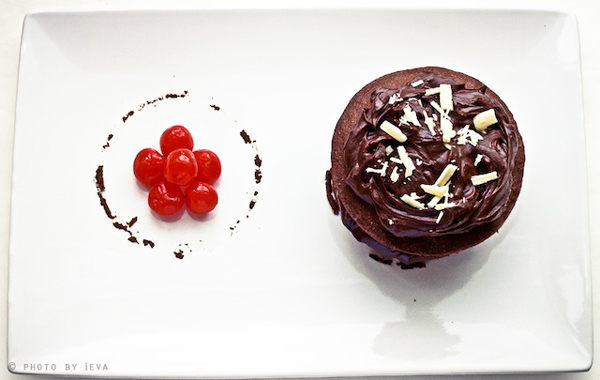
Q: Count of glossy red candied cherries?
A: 6